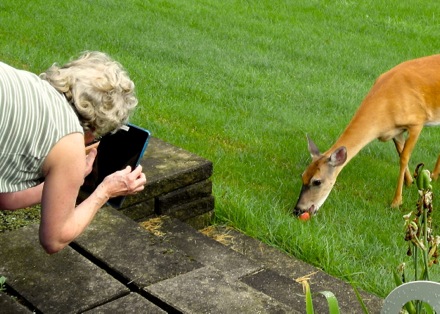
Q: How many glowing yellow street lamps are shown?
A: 0